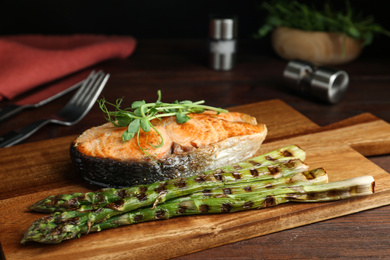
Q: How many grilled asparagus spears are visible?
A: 4